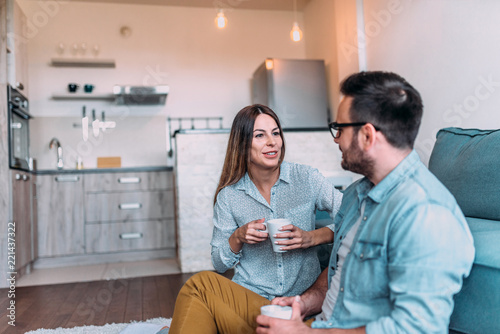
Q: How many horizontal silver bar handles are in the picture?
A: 4